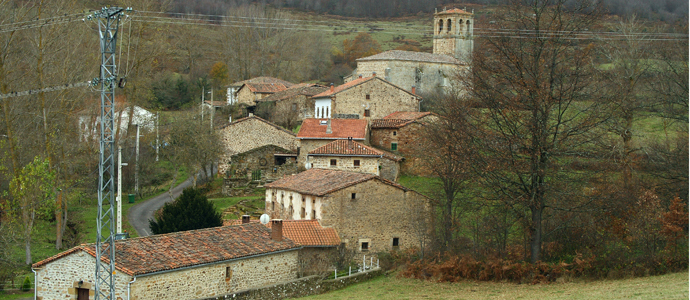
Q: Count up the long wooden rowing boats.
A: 0